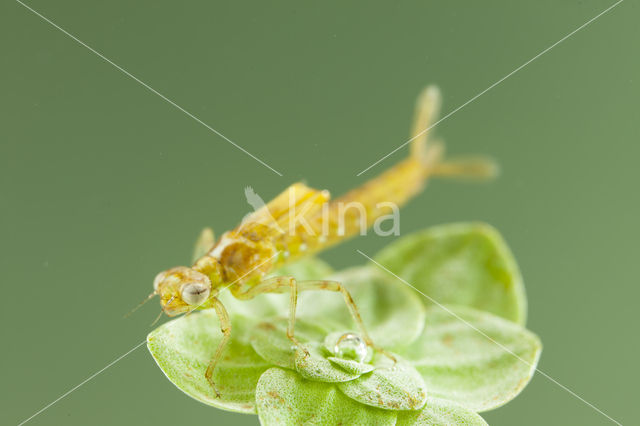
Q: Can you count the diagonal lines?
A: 4